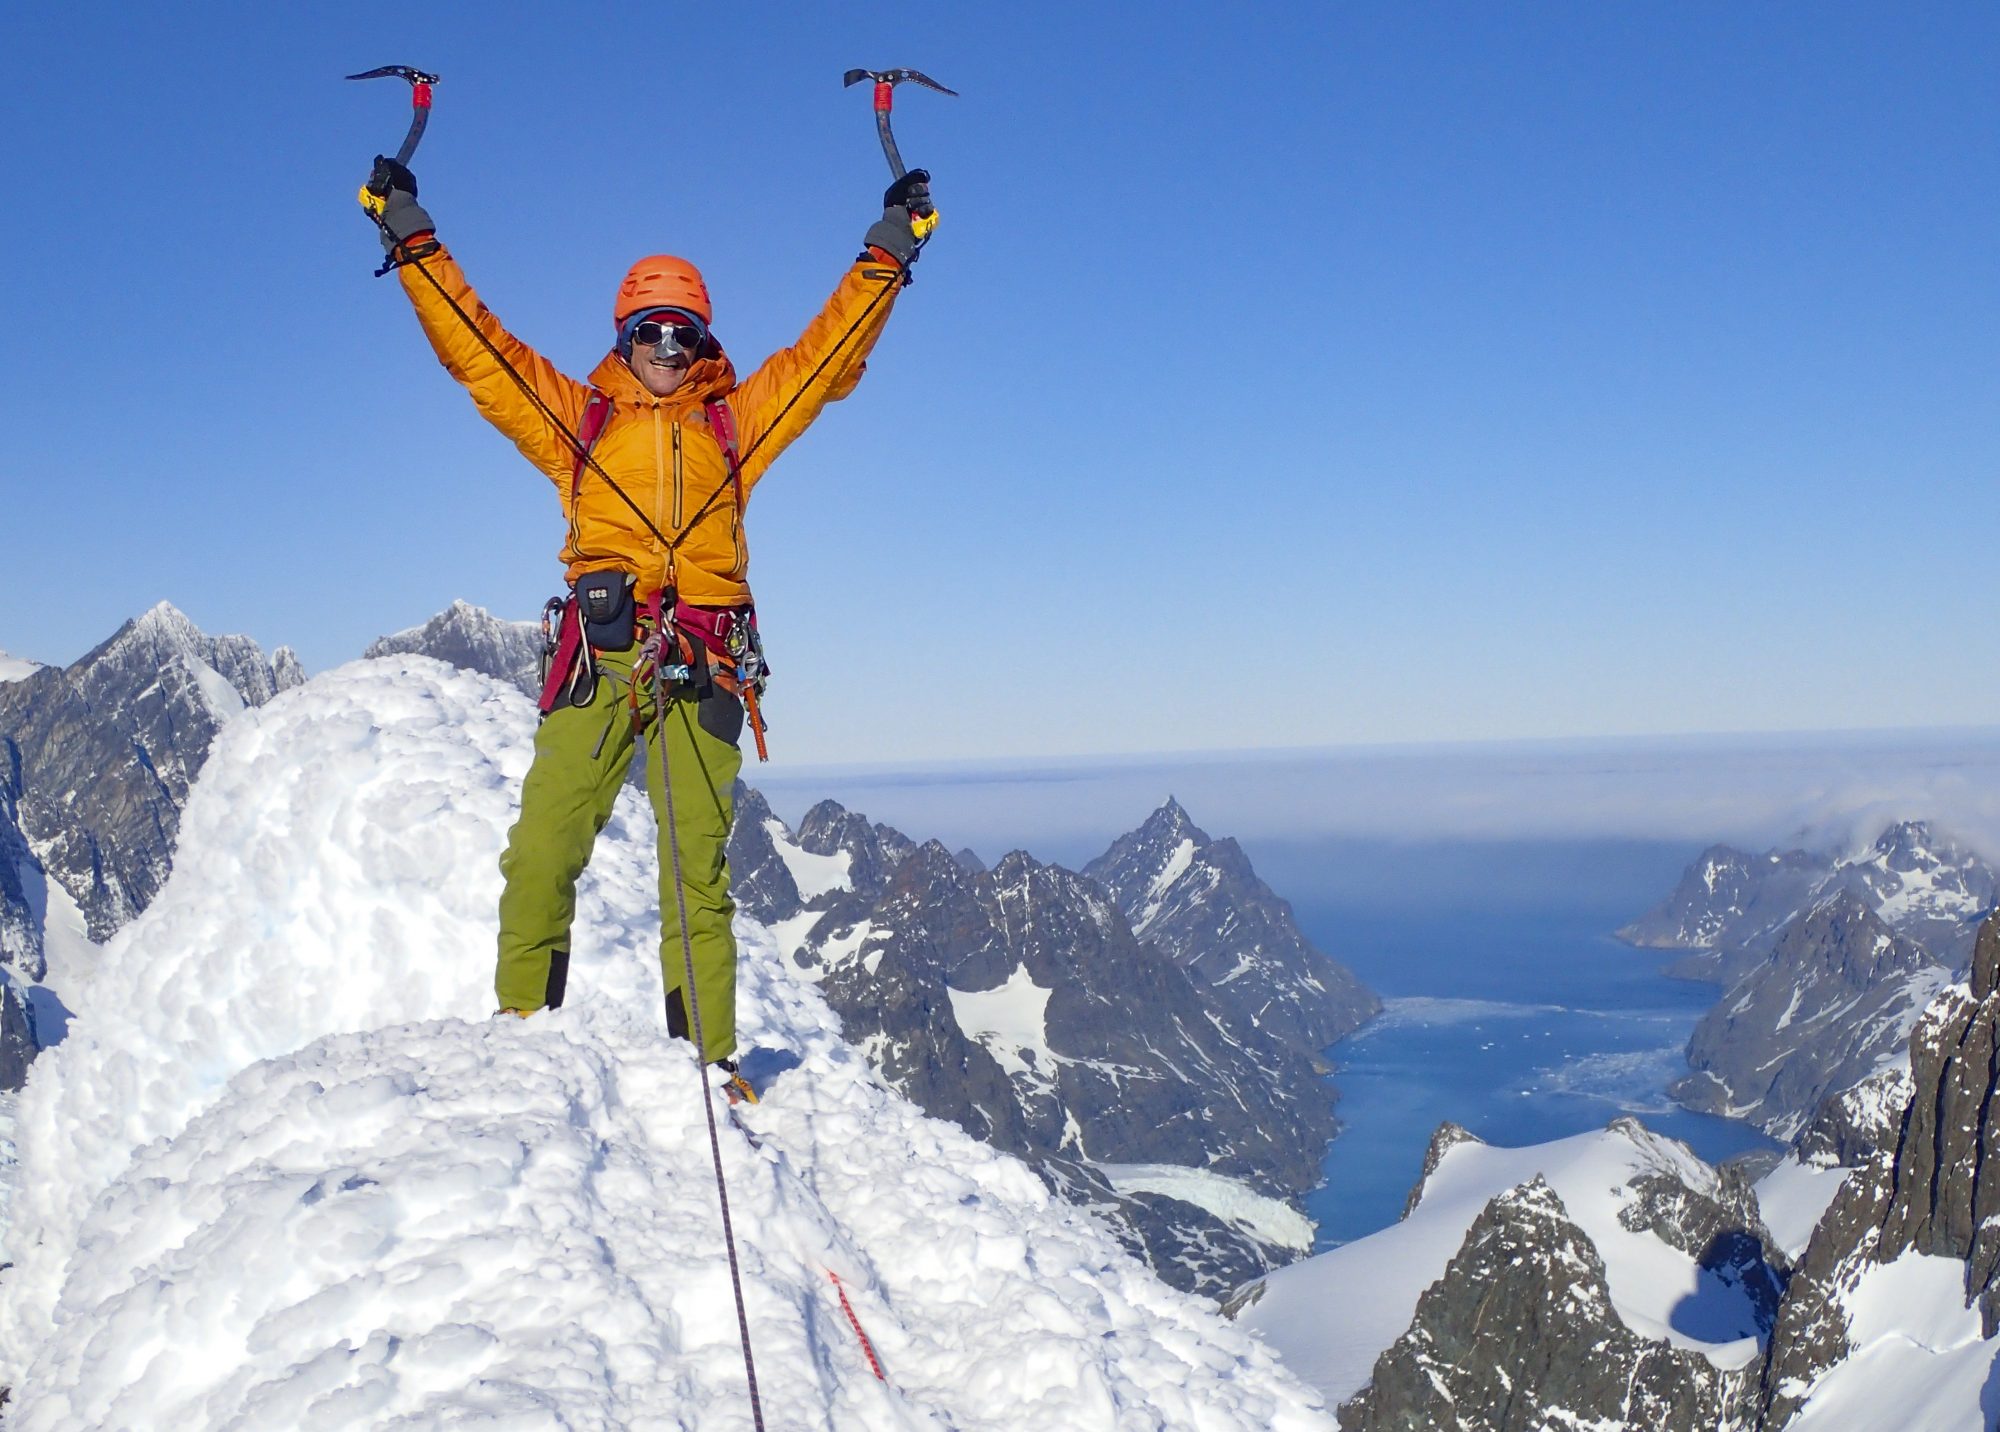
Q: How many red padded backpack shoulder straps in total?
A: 2